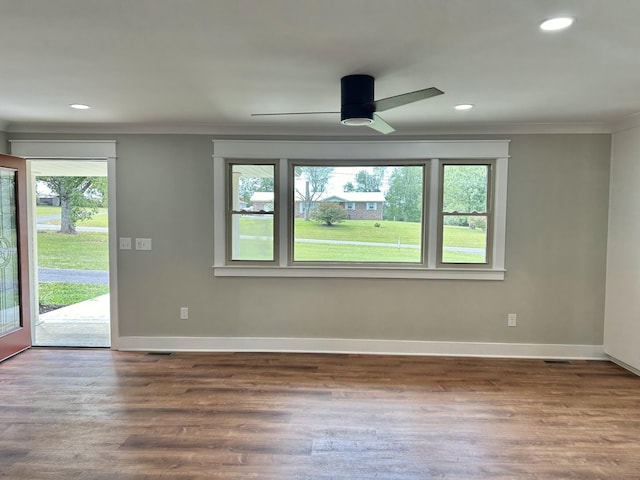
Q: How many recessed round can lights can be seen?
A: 3